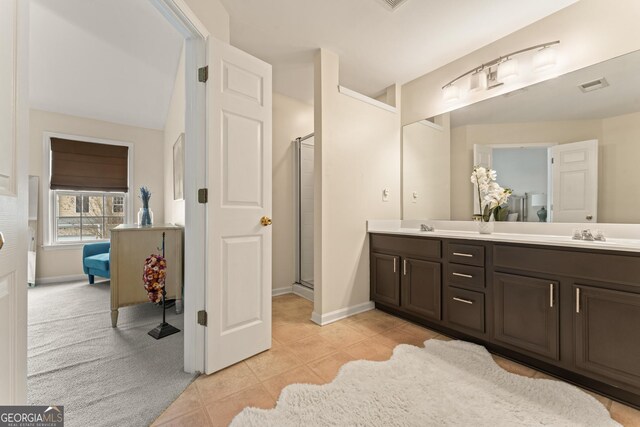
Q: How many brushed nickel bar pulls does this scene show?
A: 7